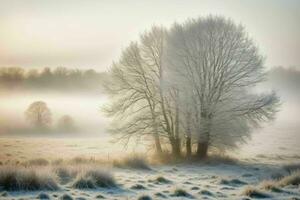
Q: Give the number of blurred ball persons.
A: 0